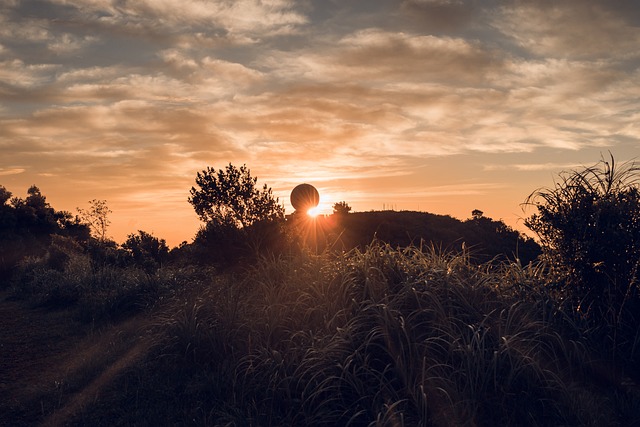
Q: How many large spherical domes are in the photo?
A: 1